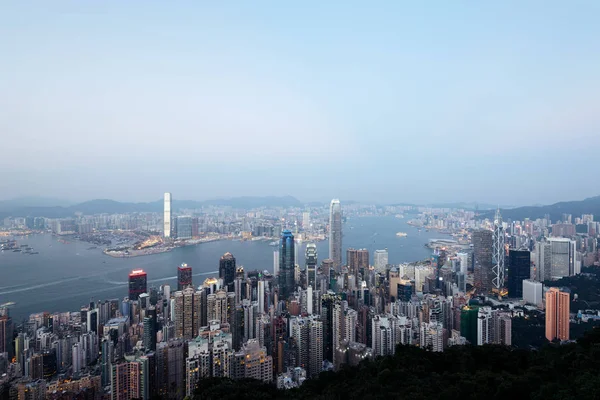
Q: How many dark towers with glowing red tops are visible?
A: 2